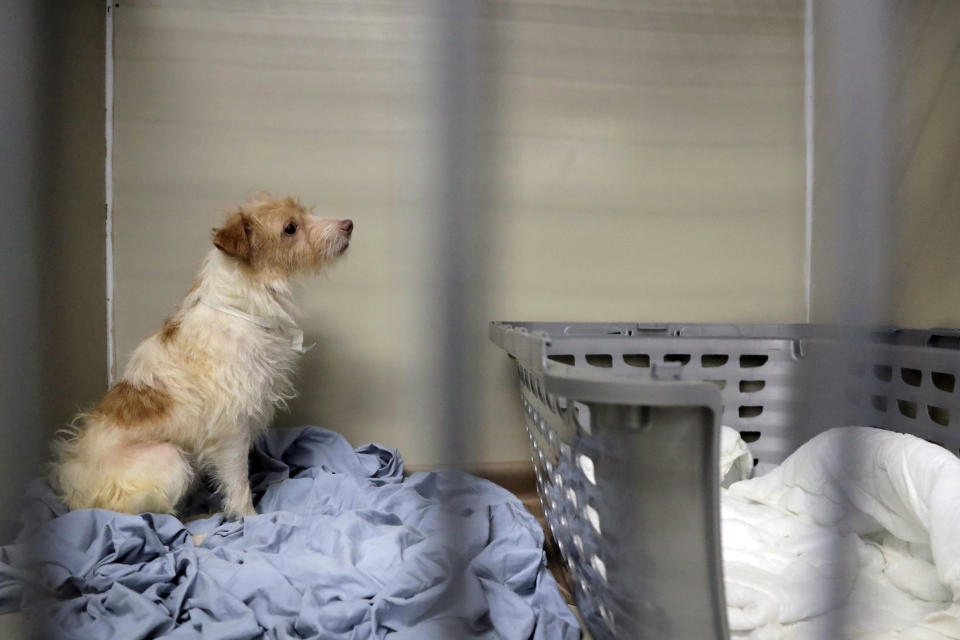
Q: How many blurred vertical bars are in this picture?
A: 3